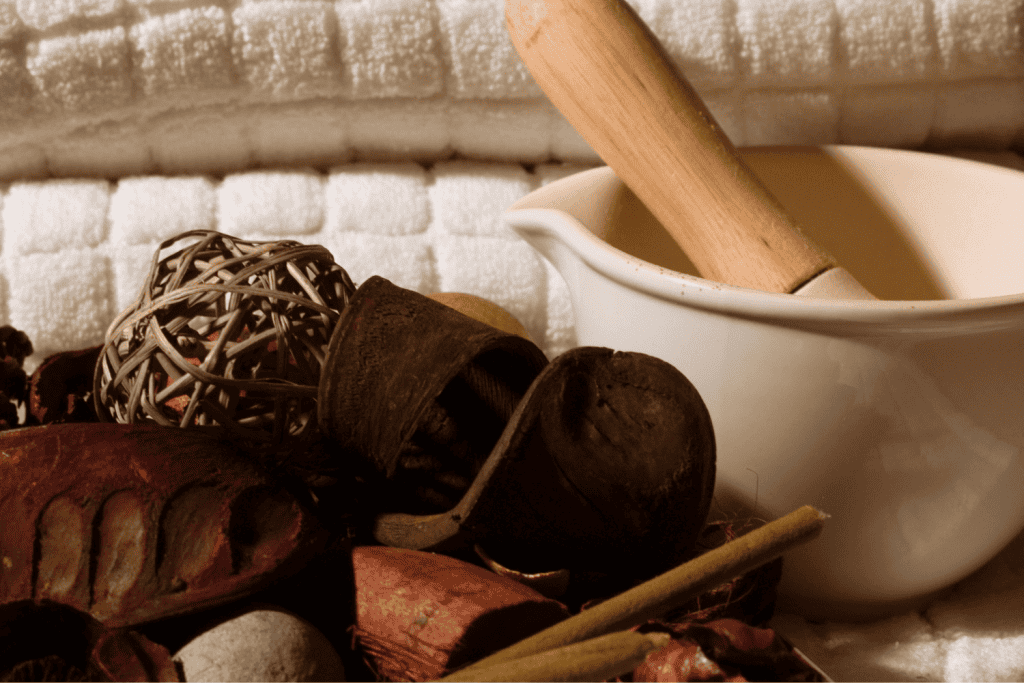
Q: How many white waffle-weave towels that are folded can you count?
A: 2